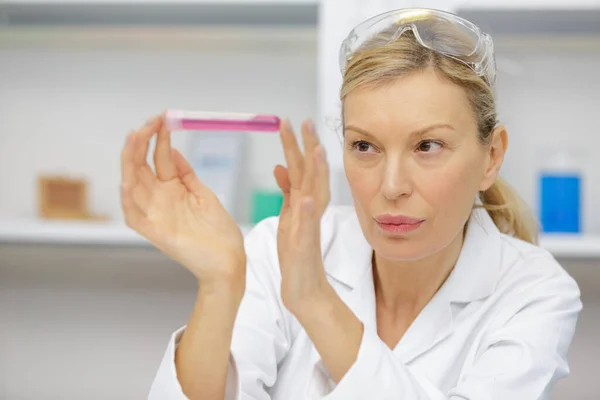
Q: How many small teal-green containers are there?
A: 1